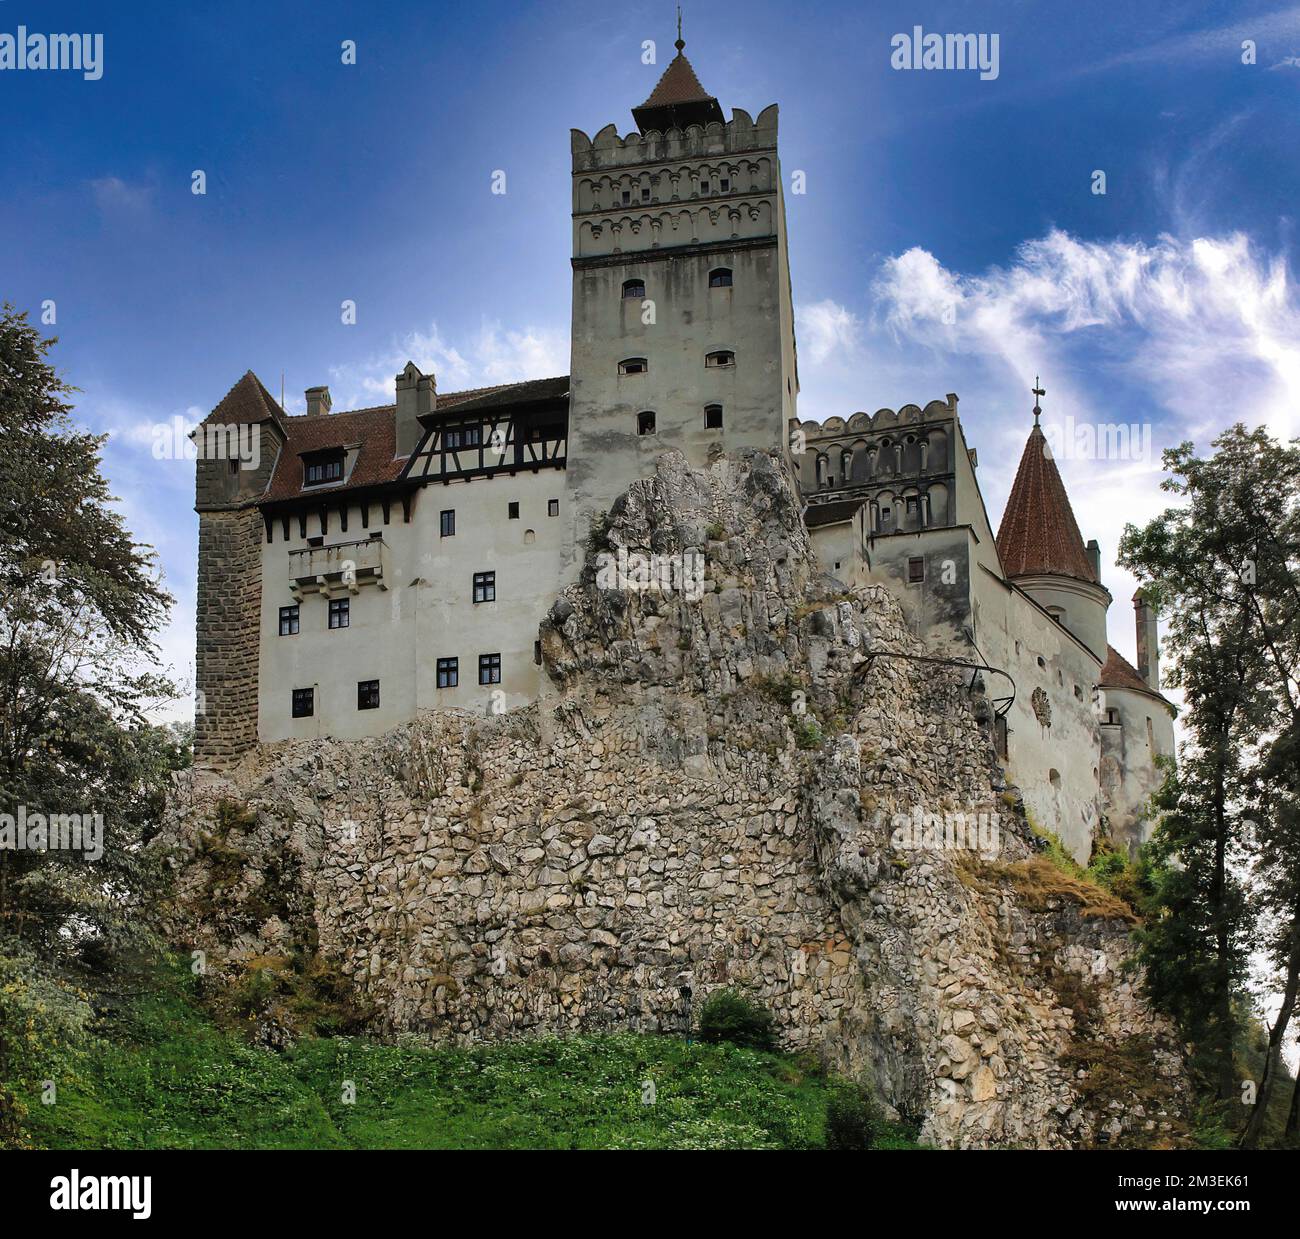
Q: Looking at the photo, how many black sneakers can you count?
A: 0